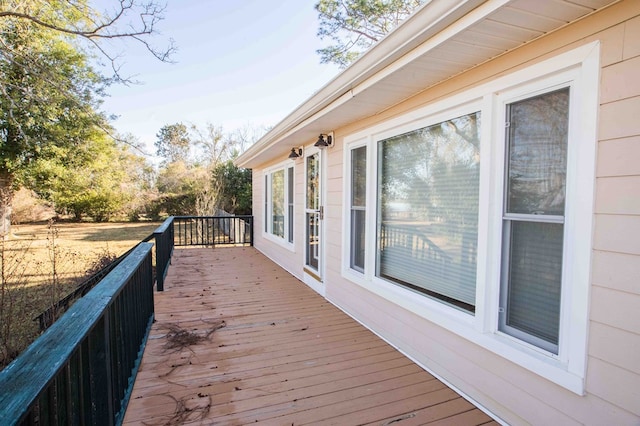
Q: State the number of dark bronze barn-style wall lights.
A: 2